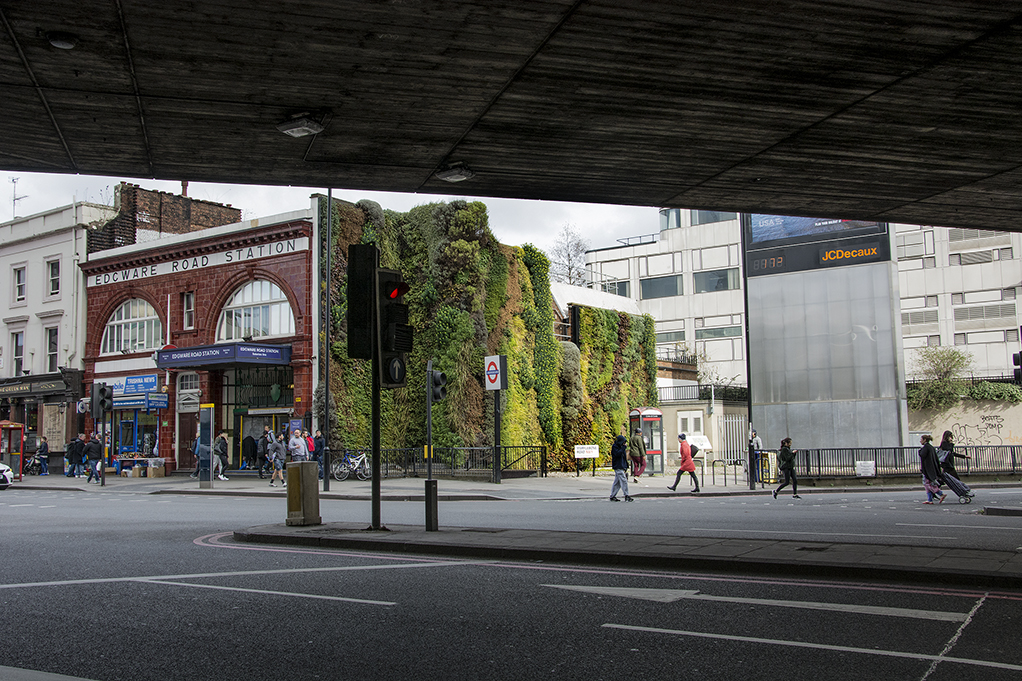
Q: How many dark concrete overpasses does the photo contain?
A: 1